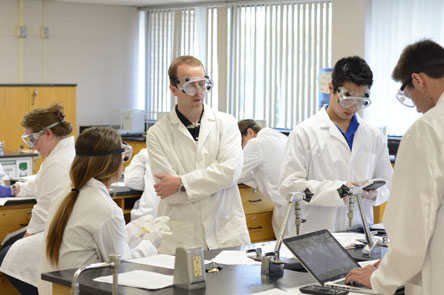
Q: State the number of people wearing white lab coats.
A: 7